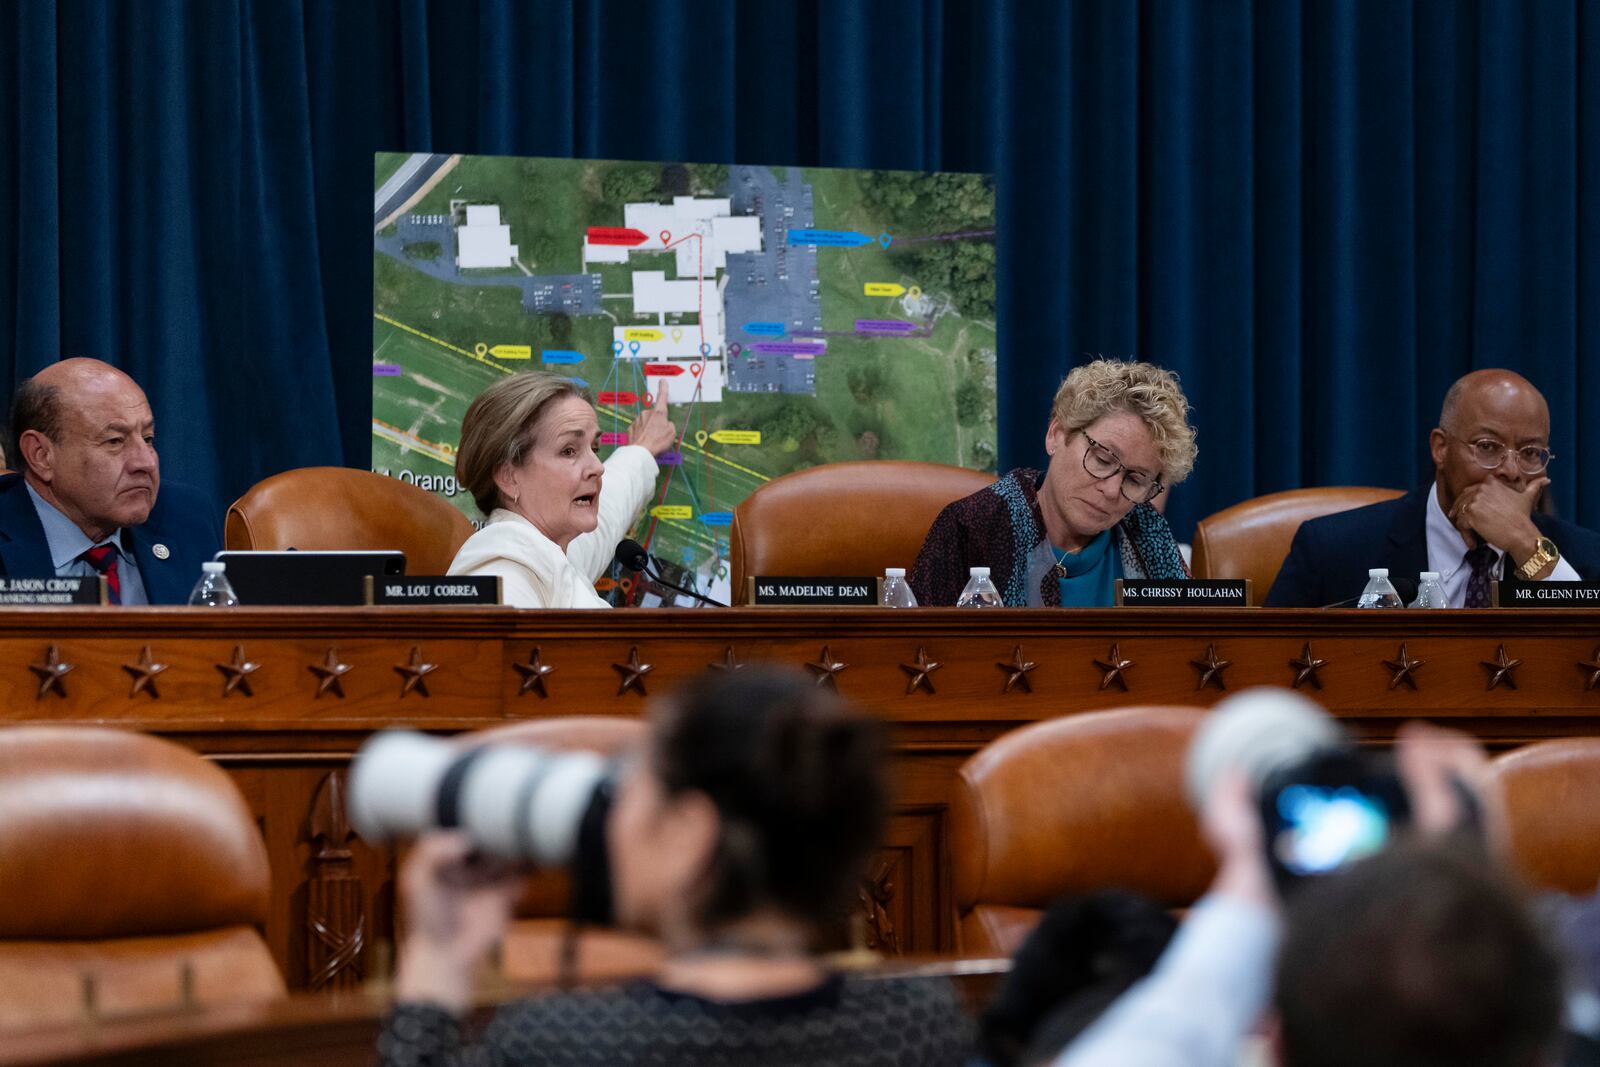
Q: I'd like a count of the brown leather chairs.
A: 7